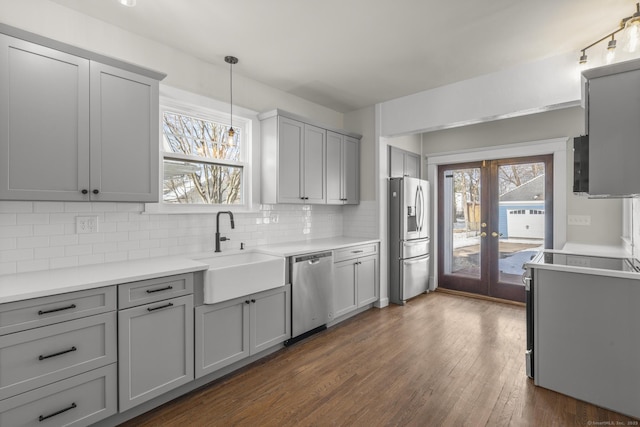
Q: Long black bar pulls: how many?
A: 6